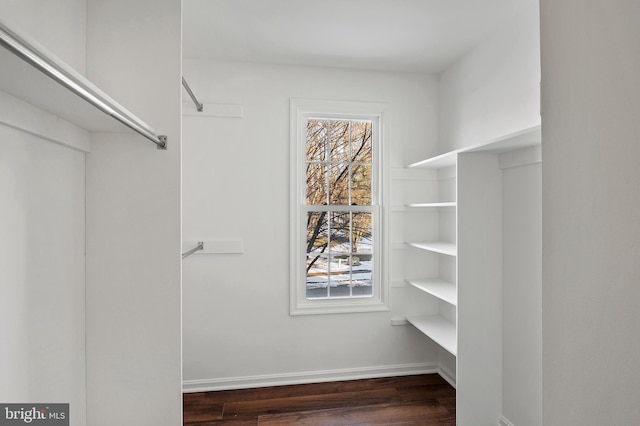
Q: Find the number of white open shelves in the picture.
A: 5